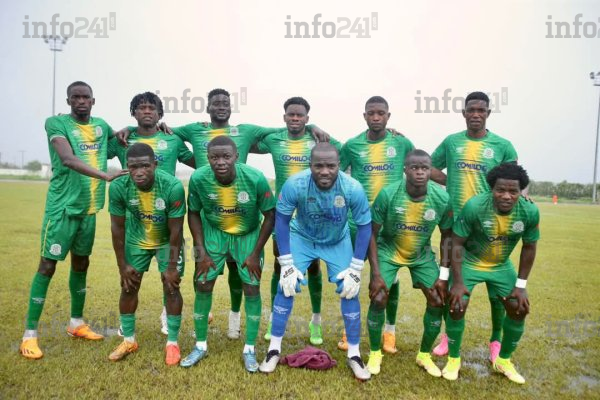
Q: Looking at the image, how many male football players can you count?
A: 11